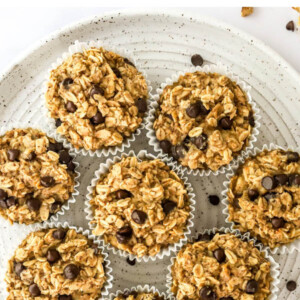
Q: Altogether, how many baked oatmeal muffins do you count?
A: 8